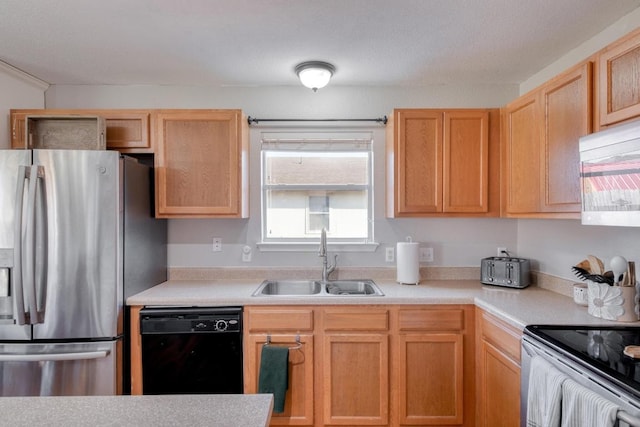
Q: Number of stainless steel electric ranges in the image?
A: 1